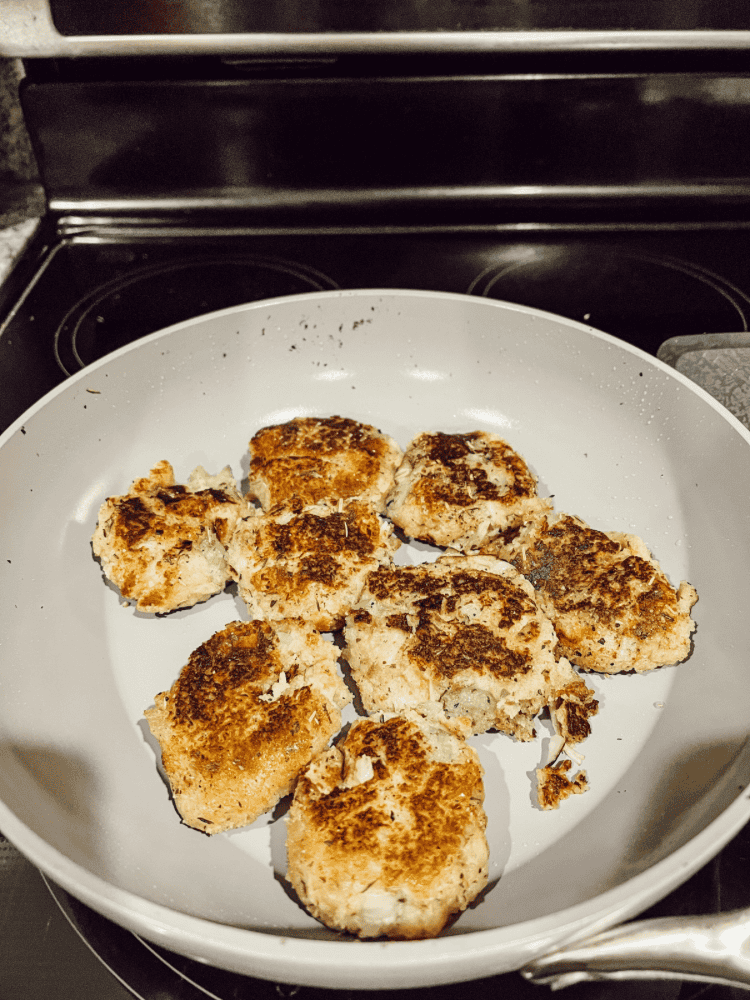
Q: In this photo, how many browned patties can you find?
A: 8